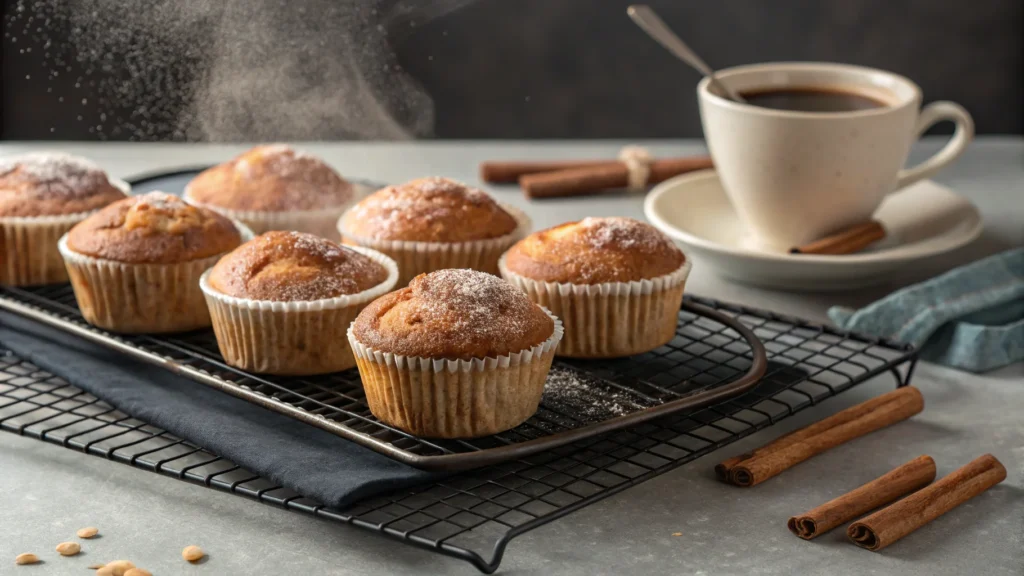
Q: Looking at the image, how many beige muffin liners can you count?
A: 7